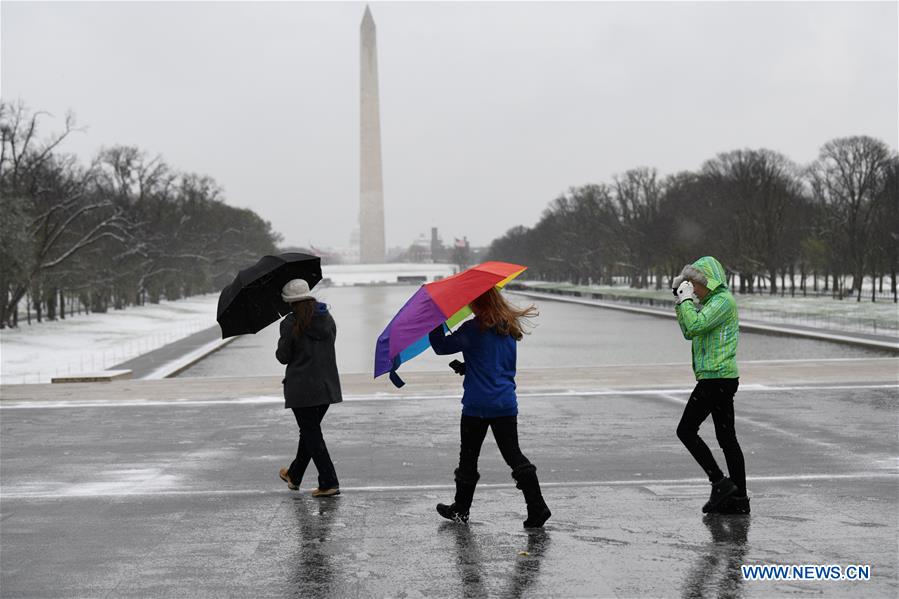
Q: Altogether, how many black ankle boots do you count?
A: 2